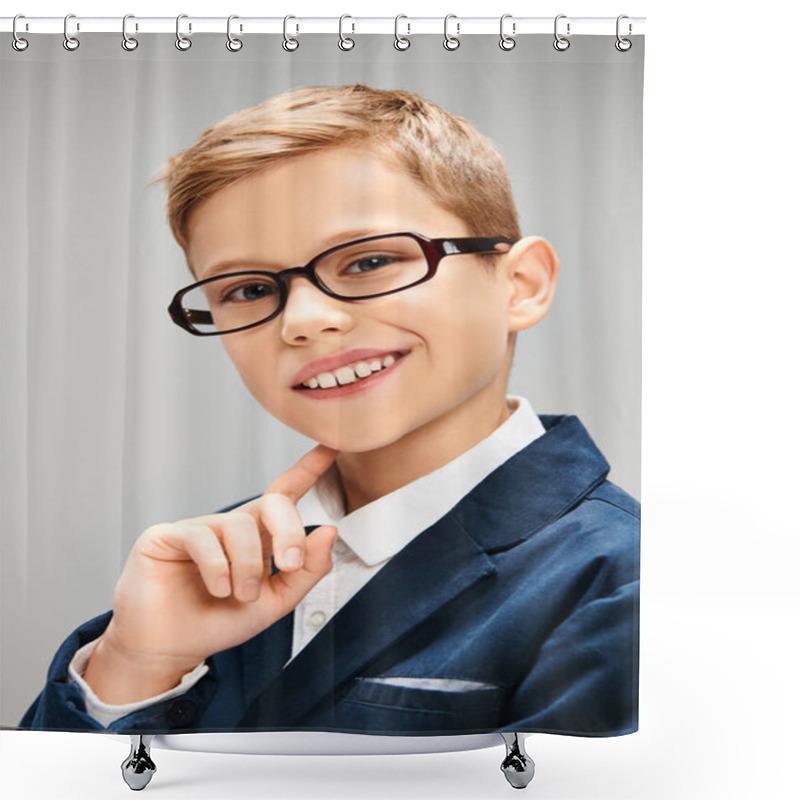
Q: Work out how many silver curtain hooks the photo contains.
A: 12